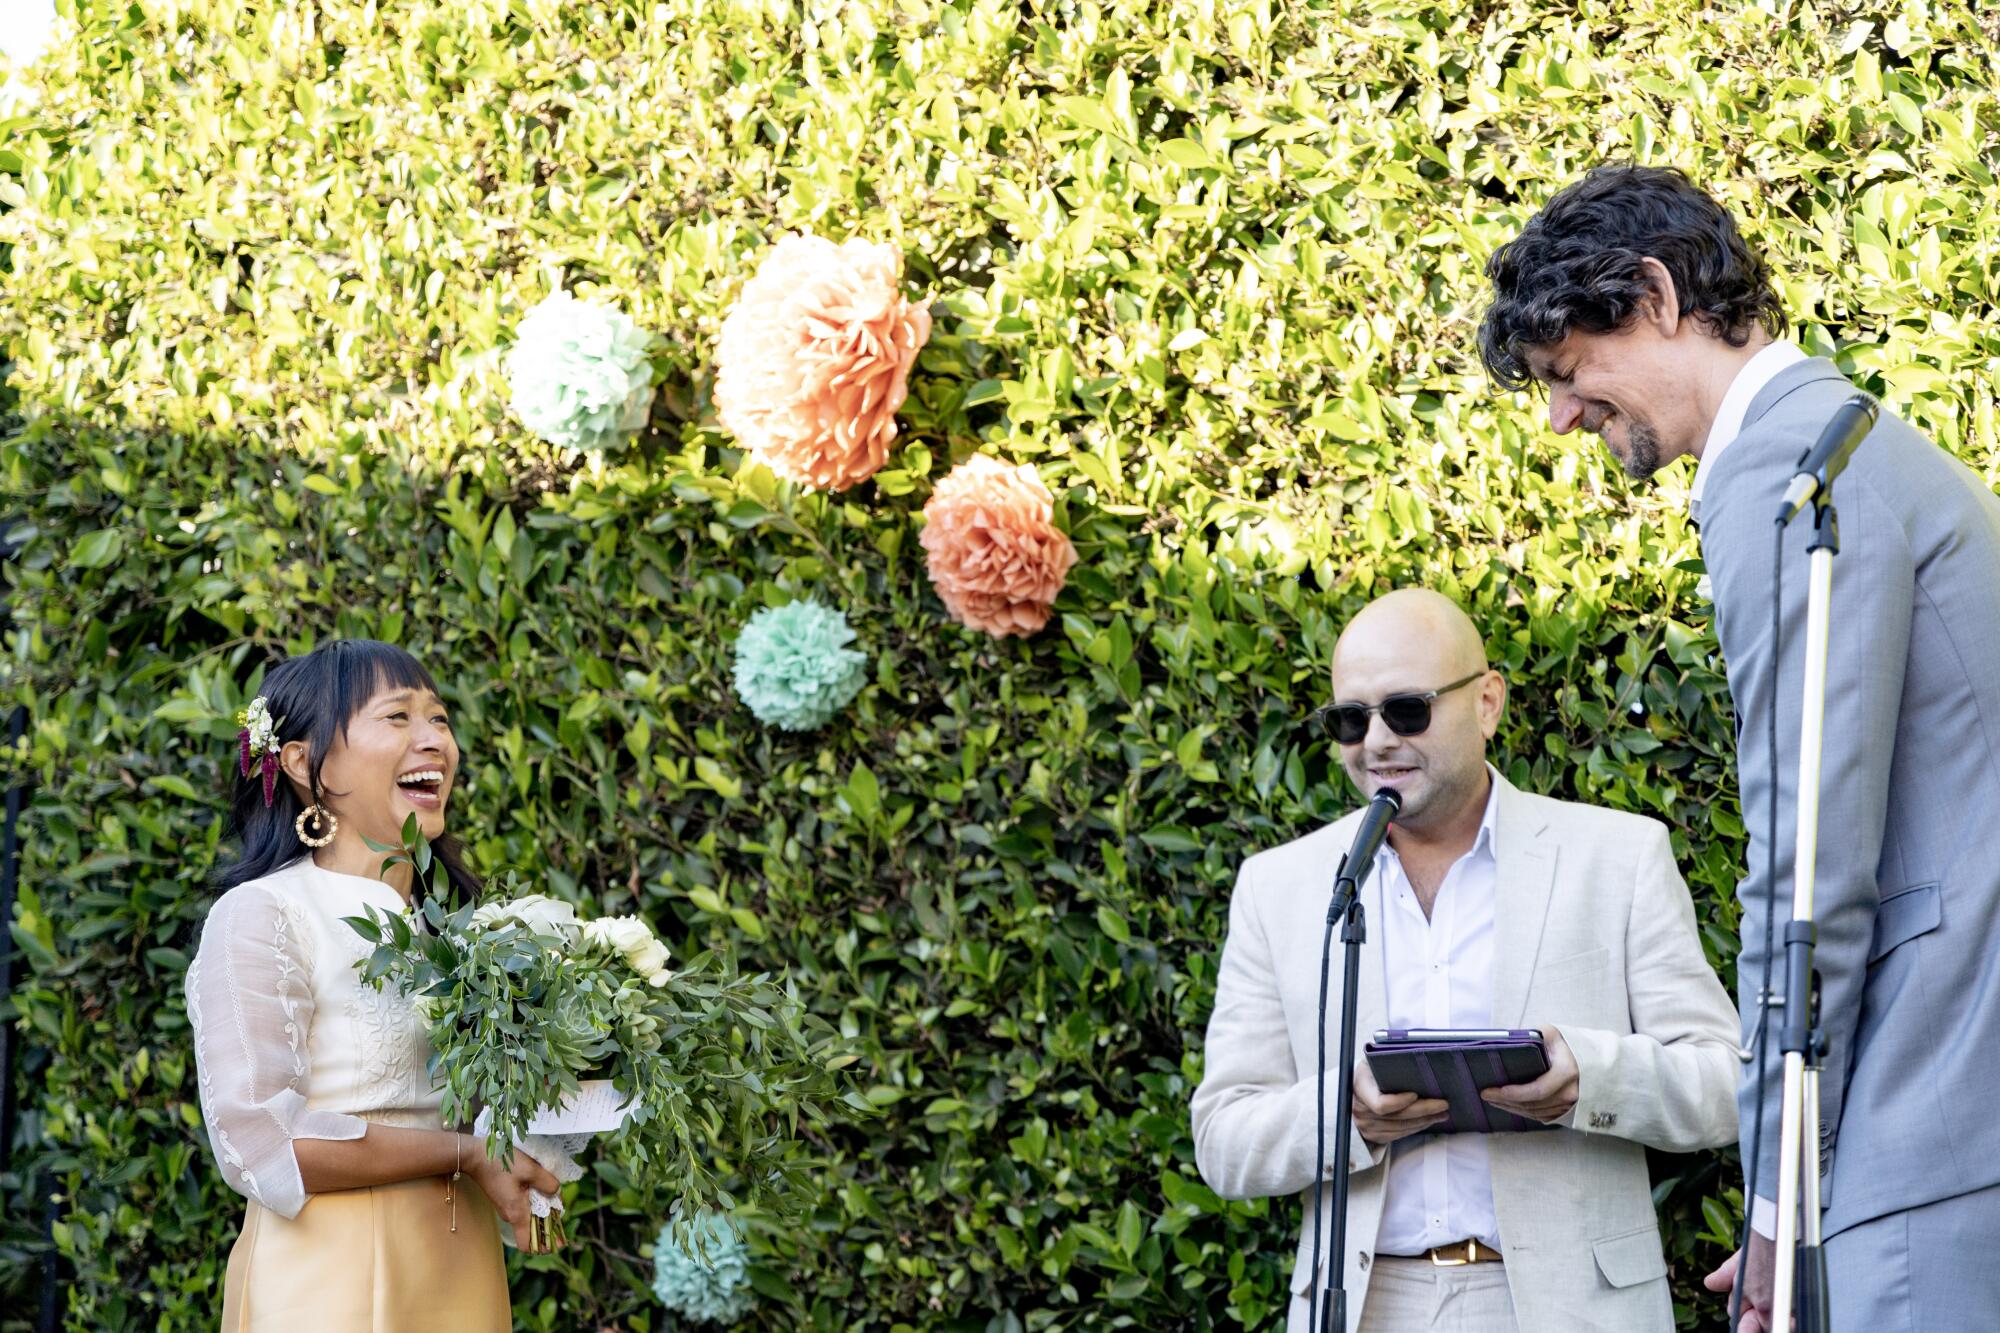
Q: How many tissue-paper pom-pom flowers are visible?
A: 5